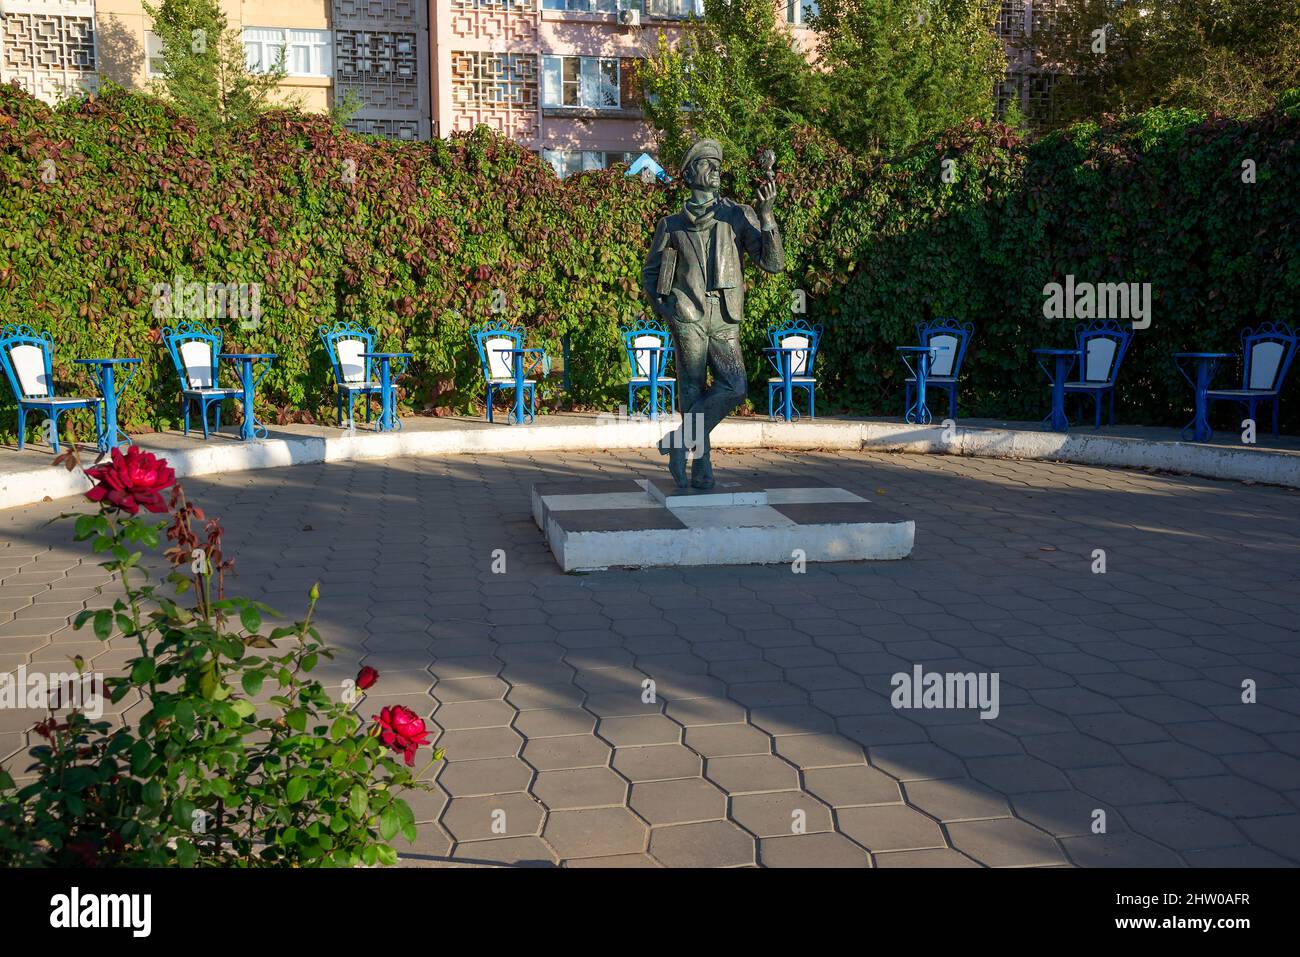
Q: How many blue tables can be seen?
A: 9